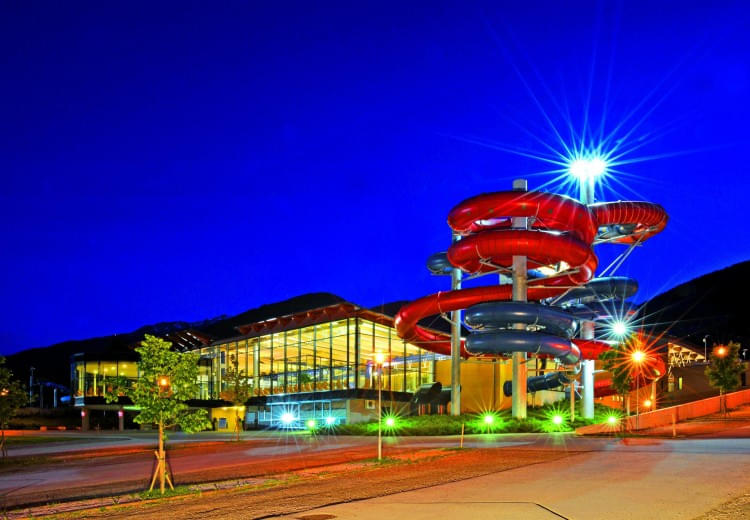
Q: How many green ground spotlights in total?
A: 5